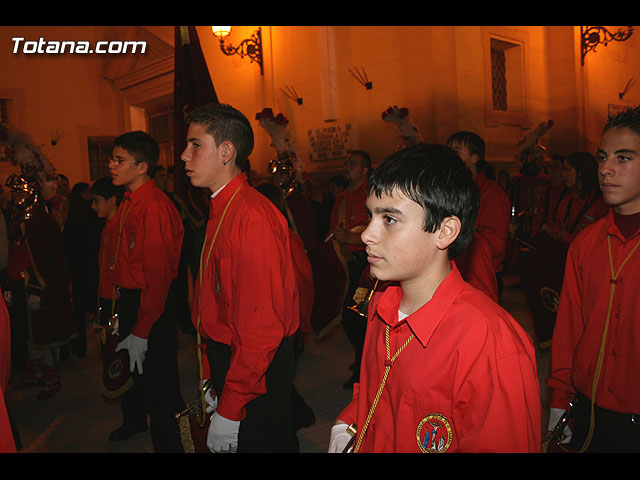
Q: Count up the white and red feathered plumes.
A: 4